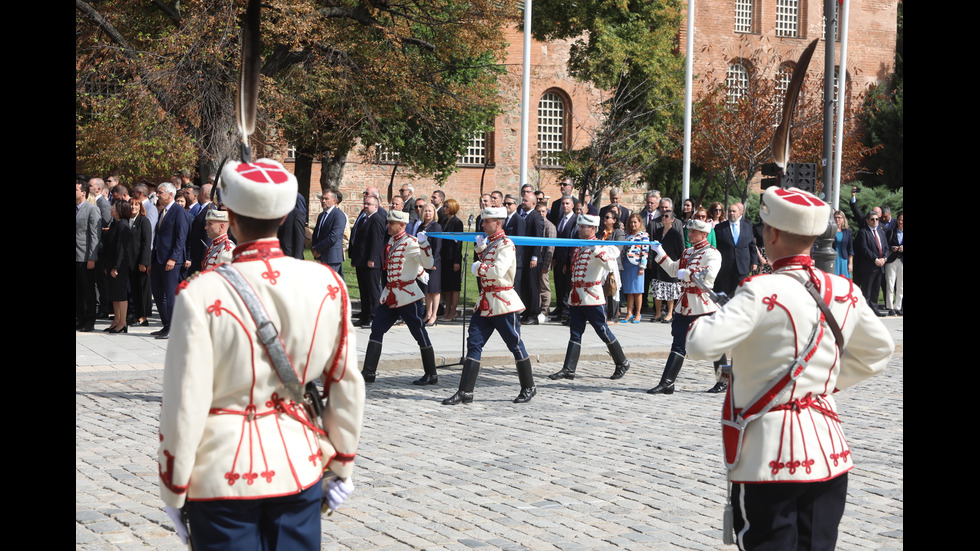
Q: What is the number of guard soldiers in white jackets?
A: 7